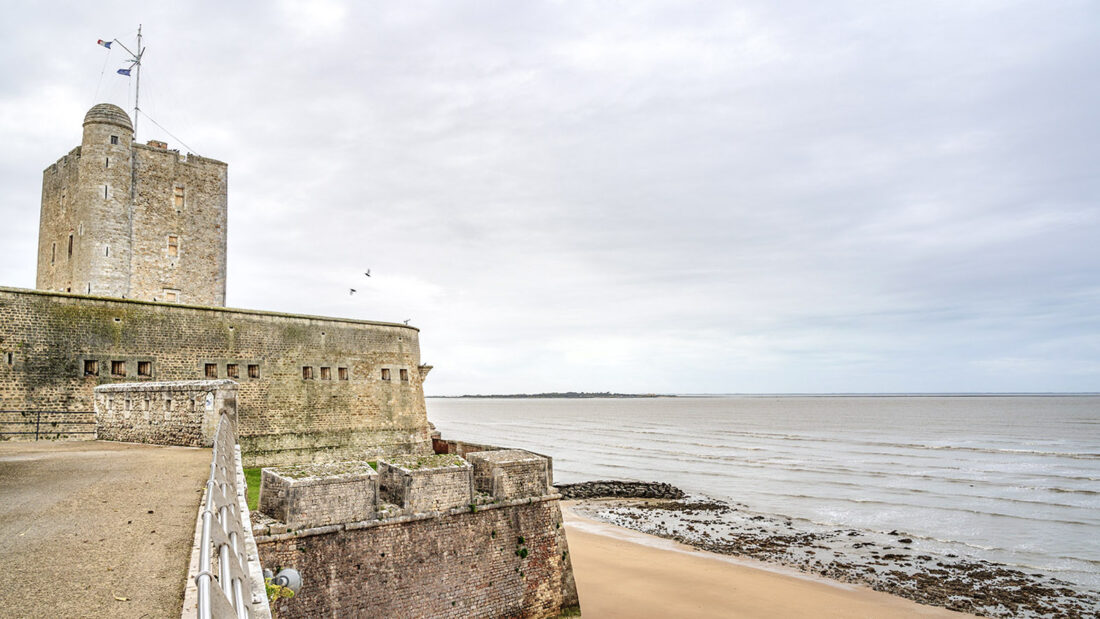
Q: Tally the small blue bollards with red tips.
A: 0